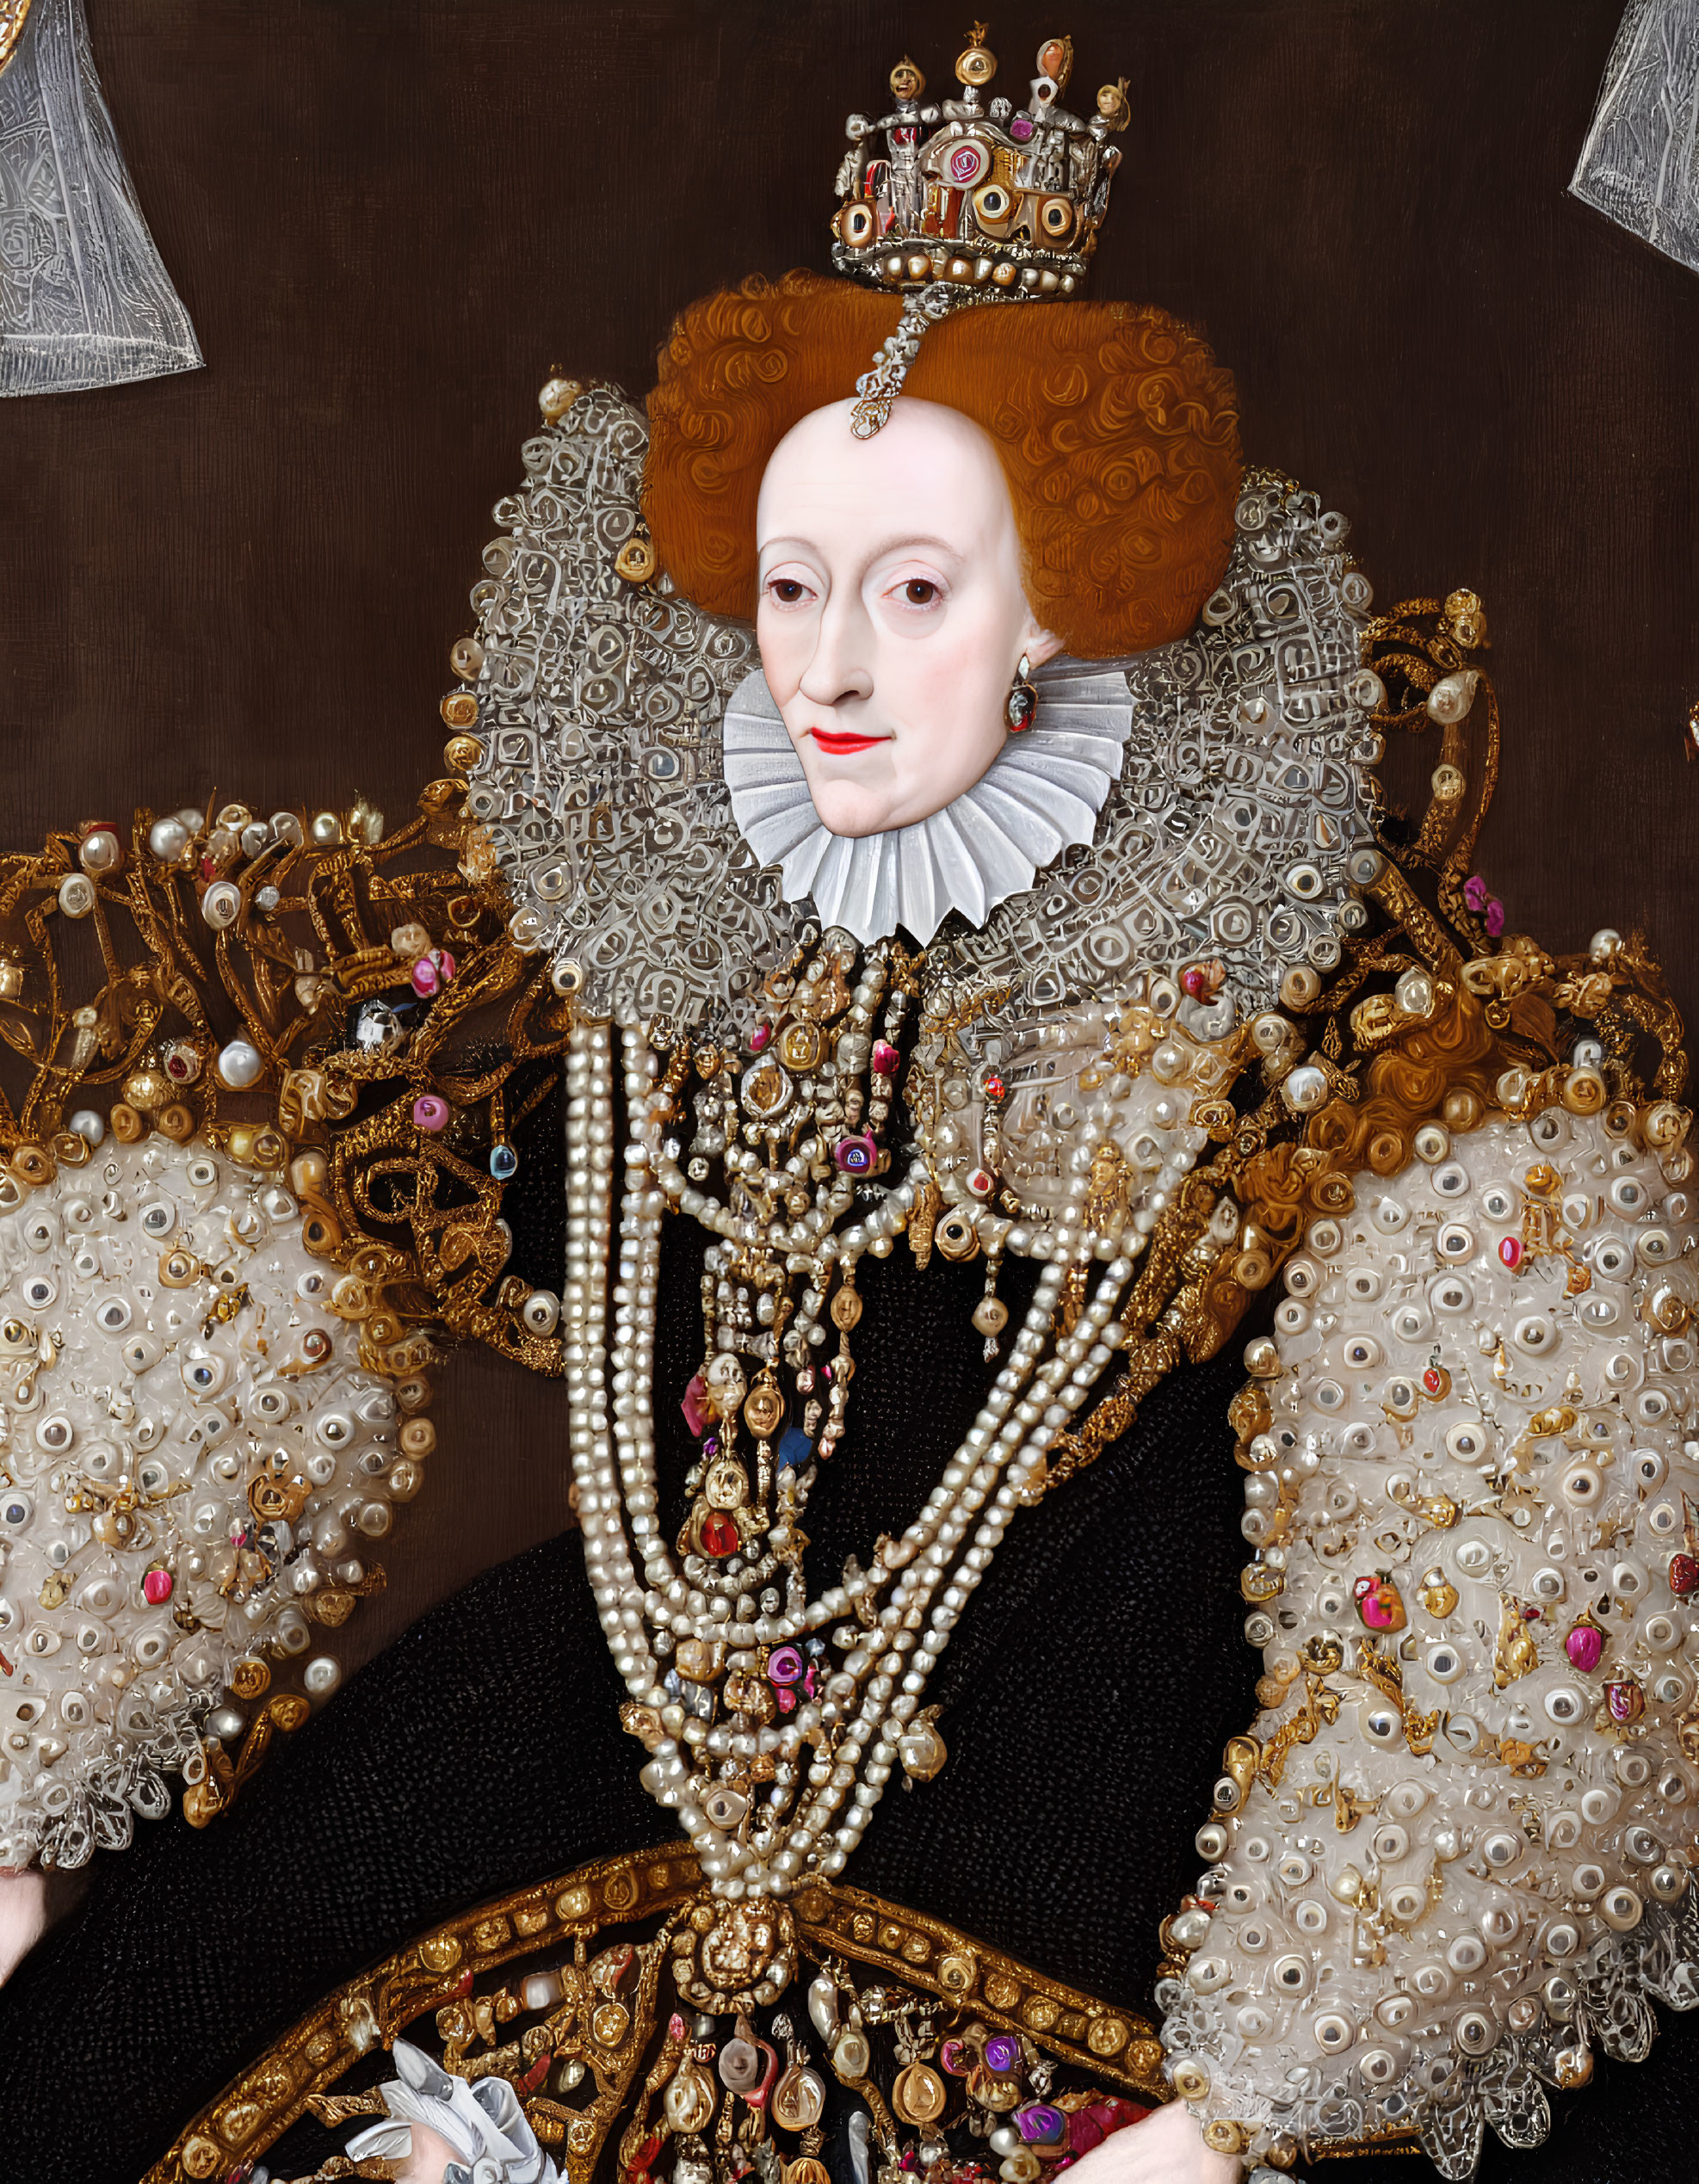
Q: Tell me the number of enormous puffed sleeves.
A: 2